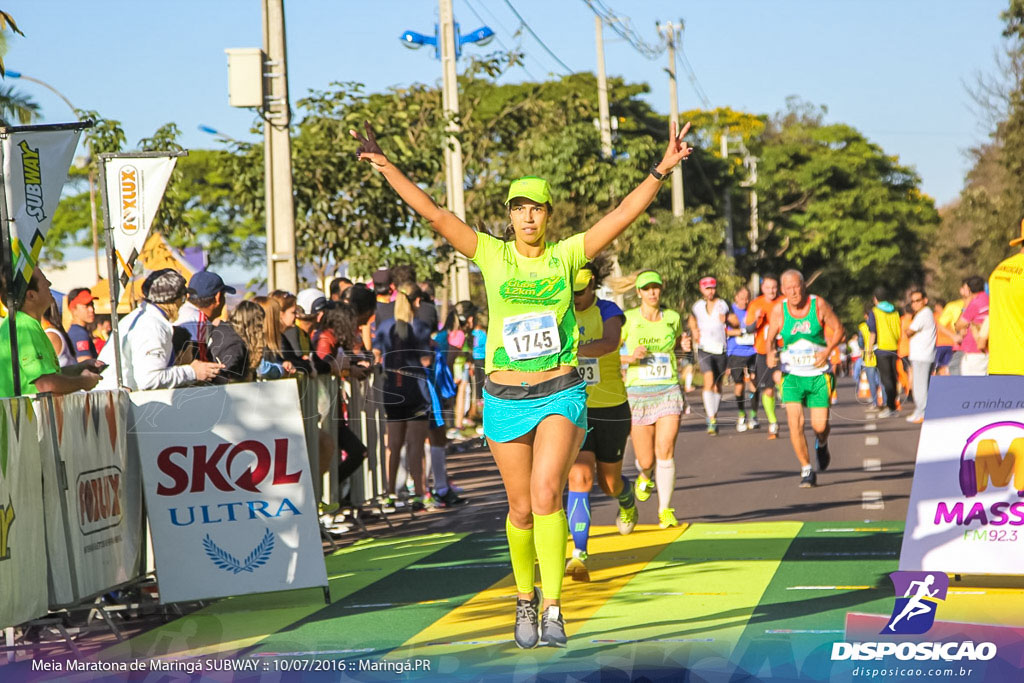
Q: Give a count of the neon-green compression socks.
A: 3